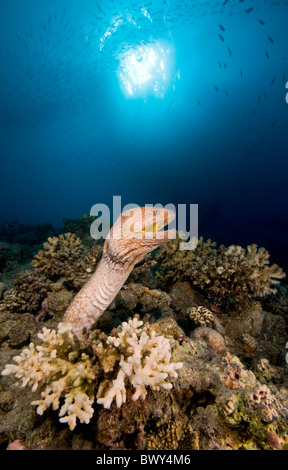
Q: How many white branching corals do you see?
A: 2